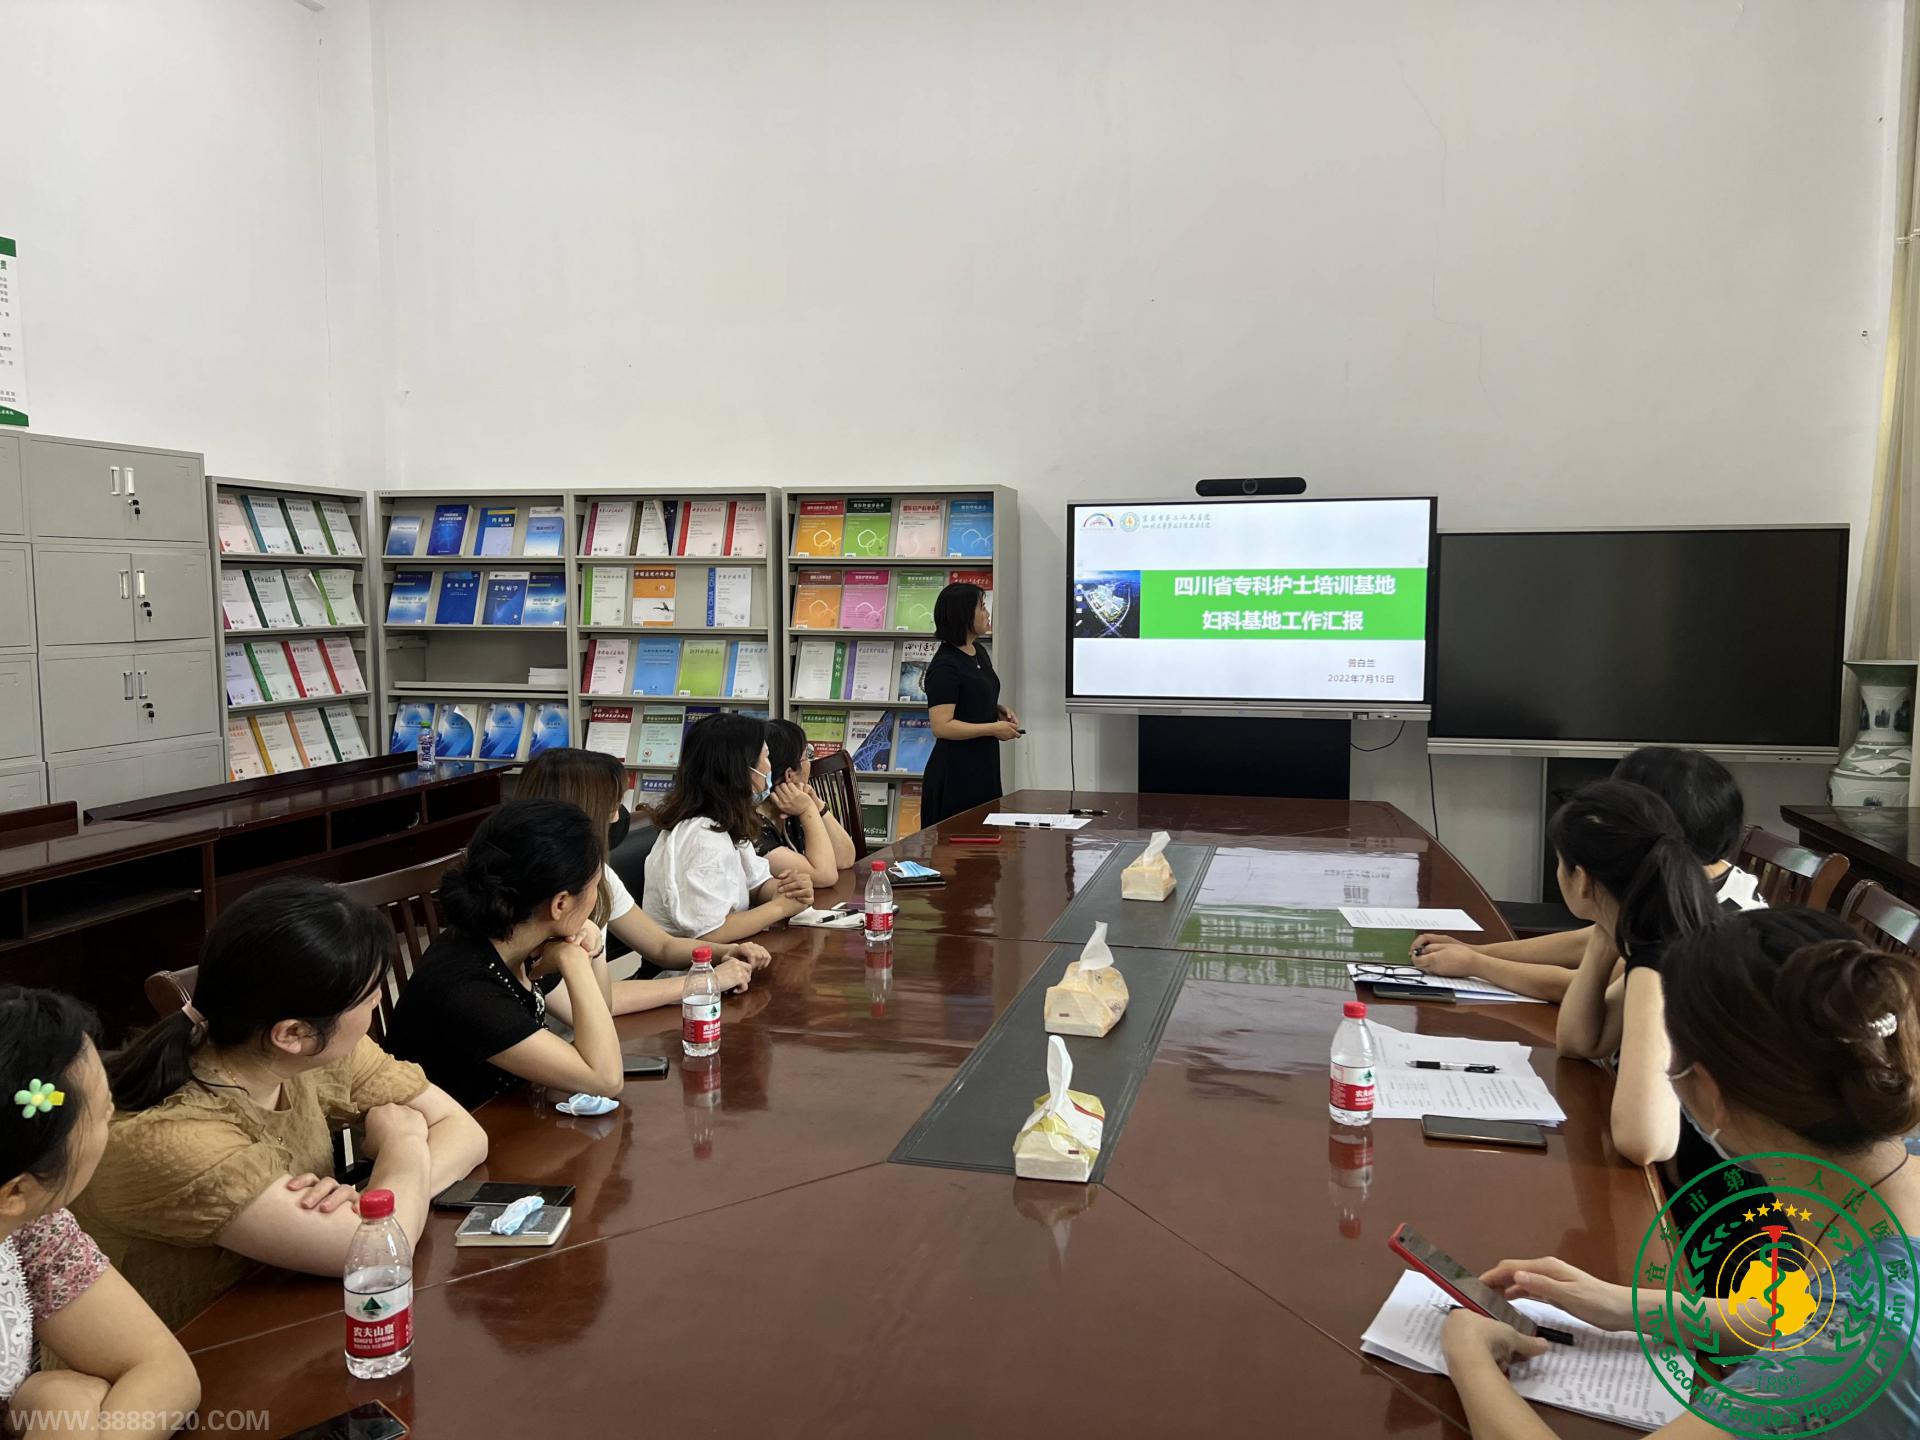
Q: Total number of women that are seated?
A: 9